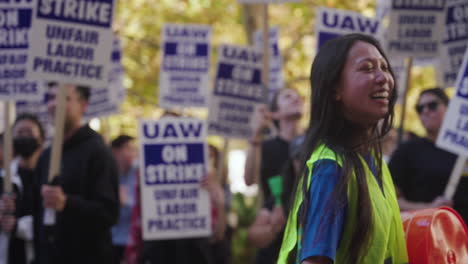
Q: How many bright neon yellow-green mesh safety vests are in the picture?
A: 1